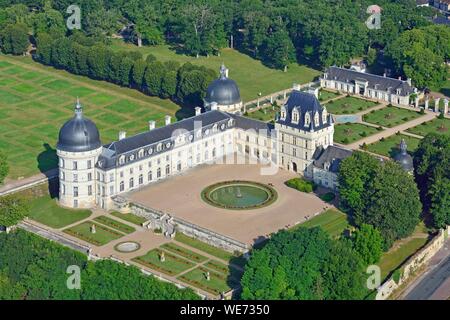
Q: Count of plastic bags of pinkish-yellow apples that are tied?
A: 0